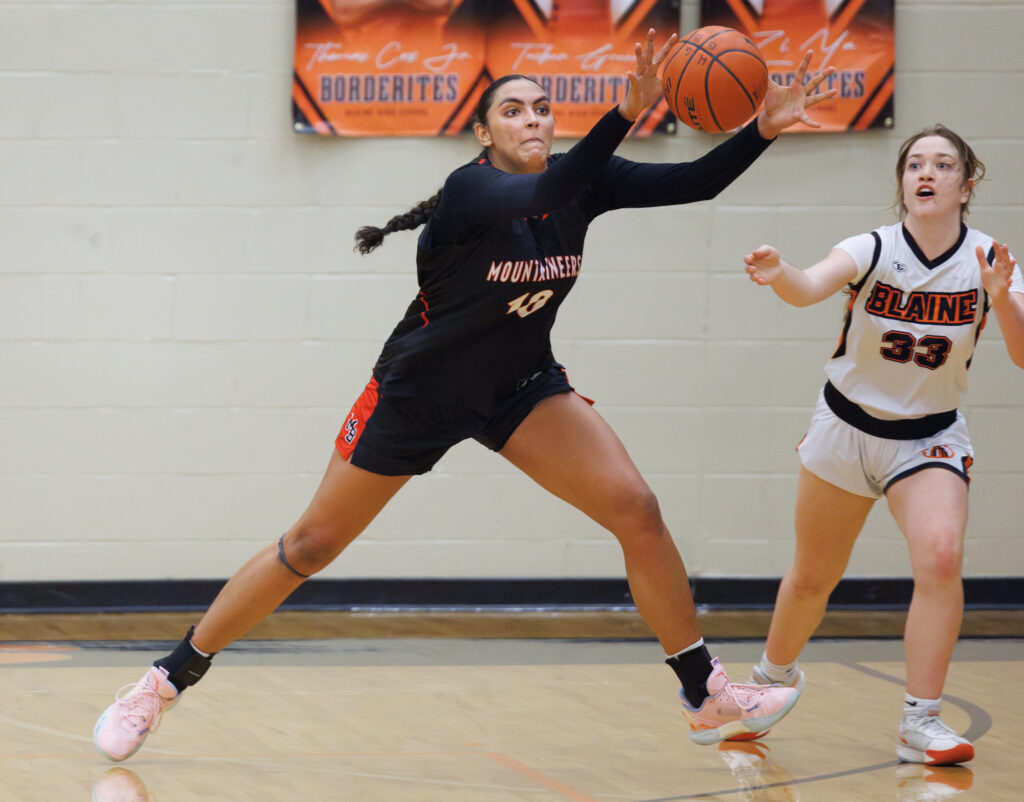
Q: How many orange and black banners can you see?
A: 3